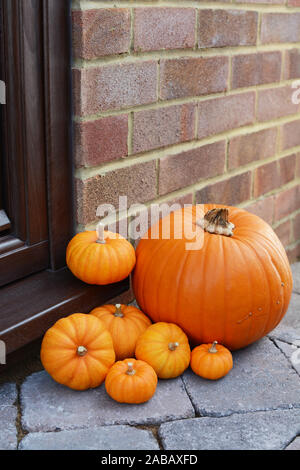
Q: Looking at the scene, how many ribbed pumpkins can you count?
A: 7